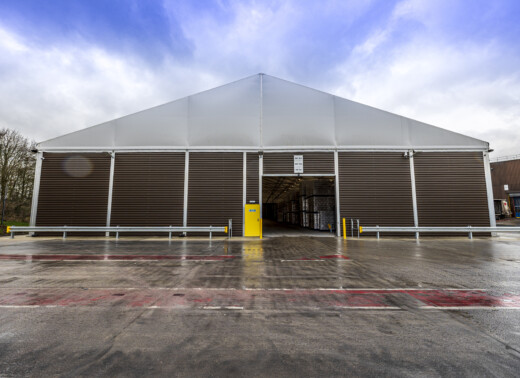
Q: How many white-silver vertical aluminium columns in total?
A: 8